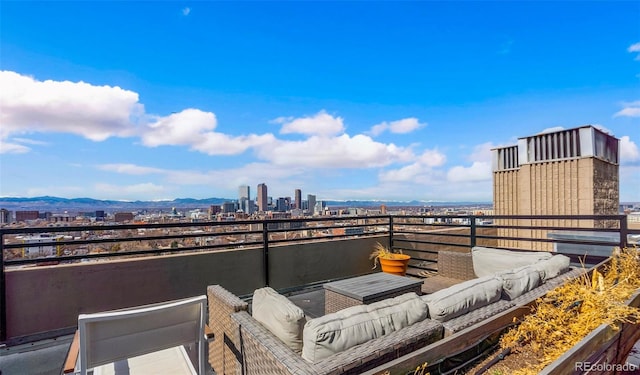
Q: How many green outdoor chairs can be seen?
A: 0